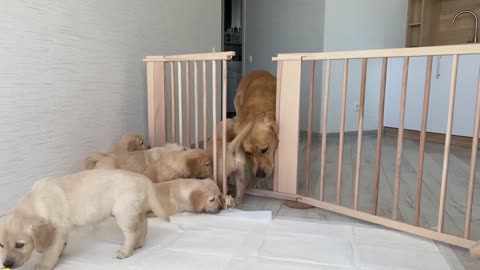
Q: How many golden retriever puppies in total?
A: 6